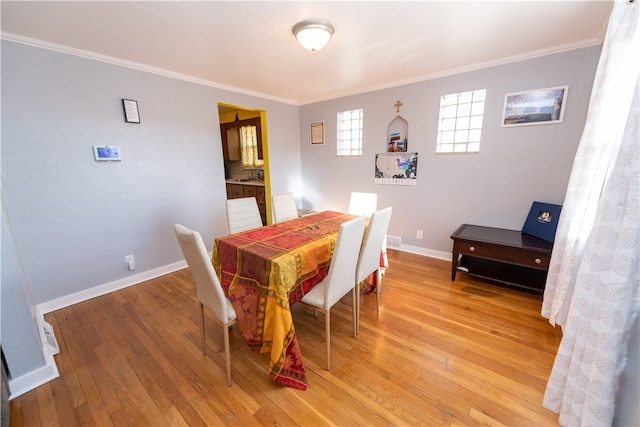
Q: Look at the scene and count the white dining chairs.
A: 6